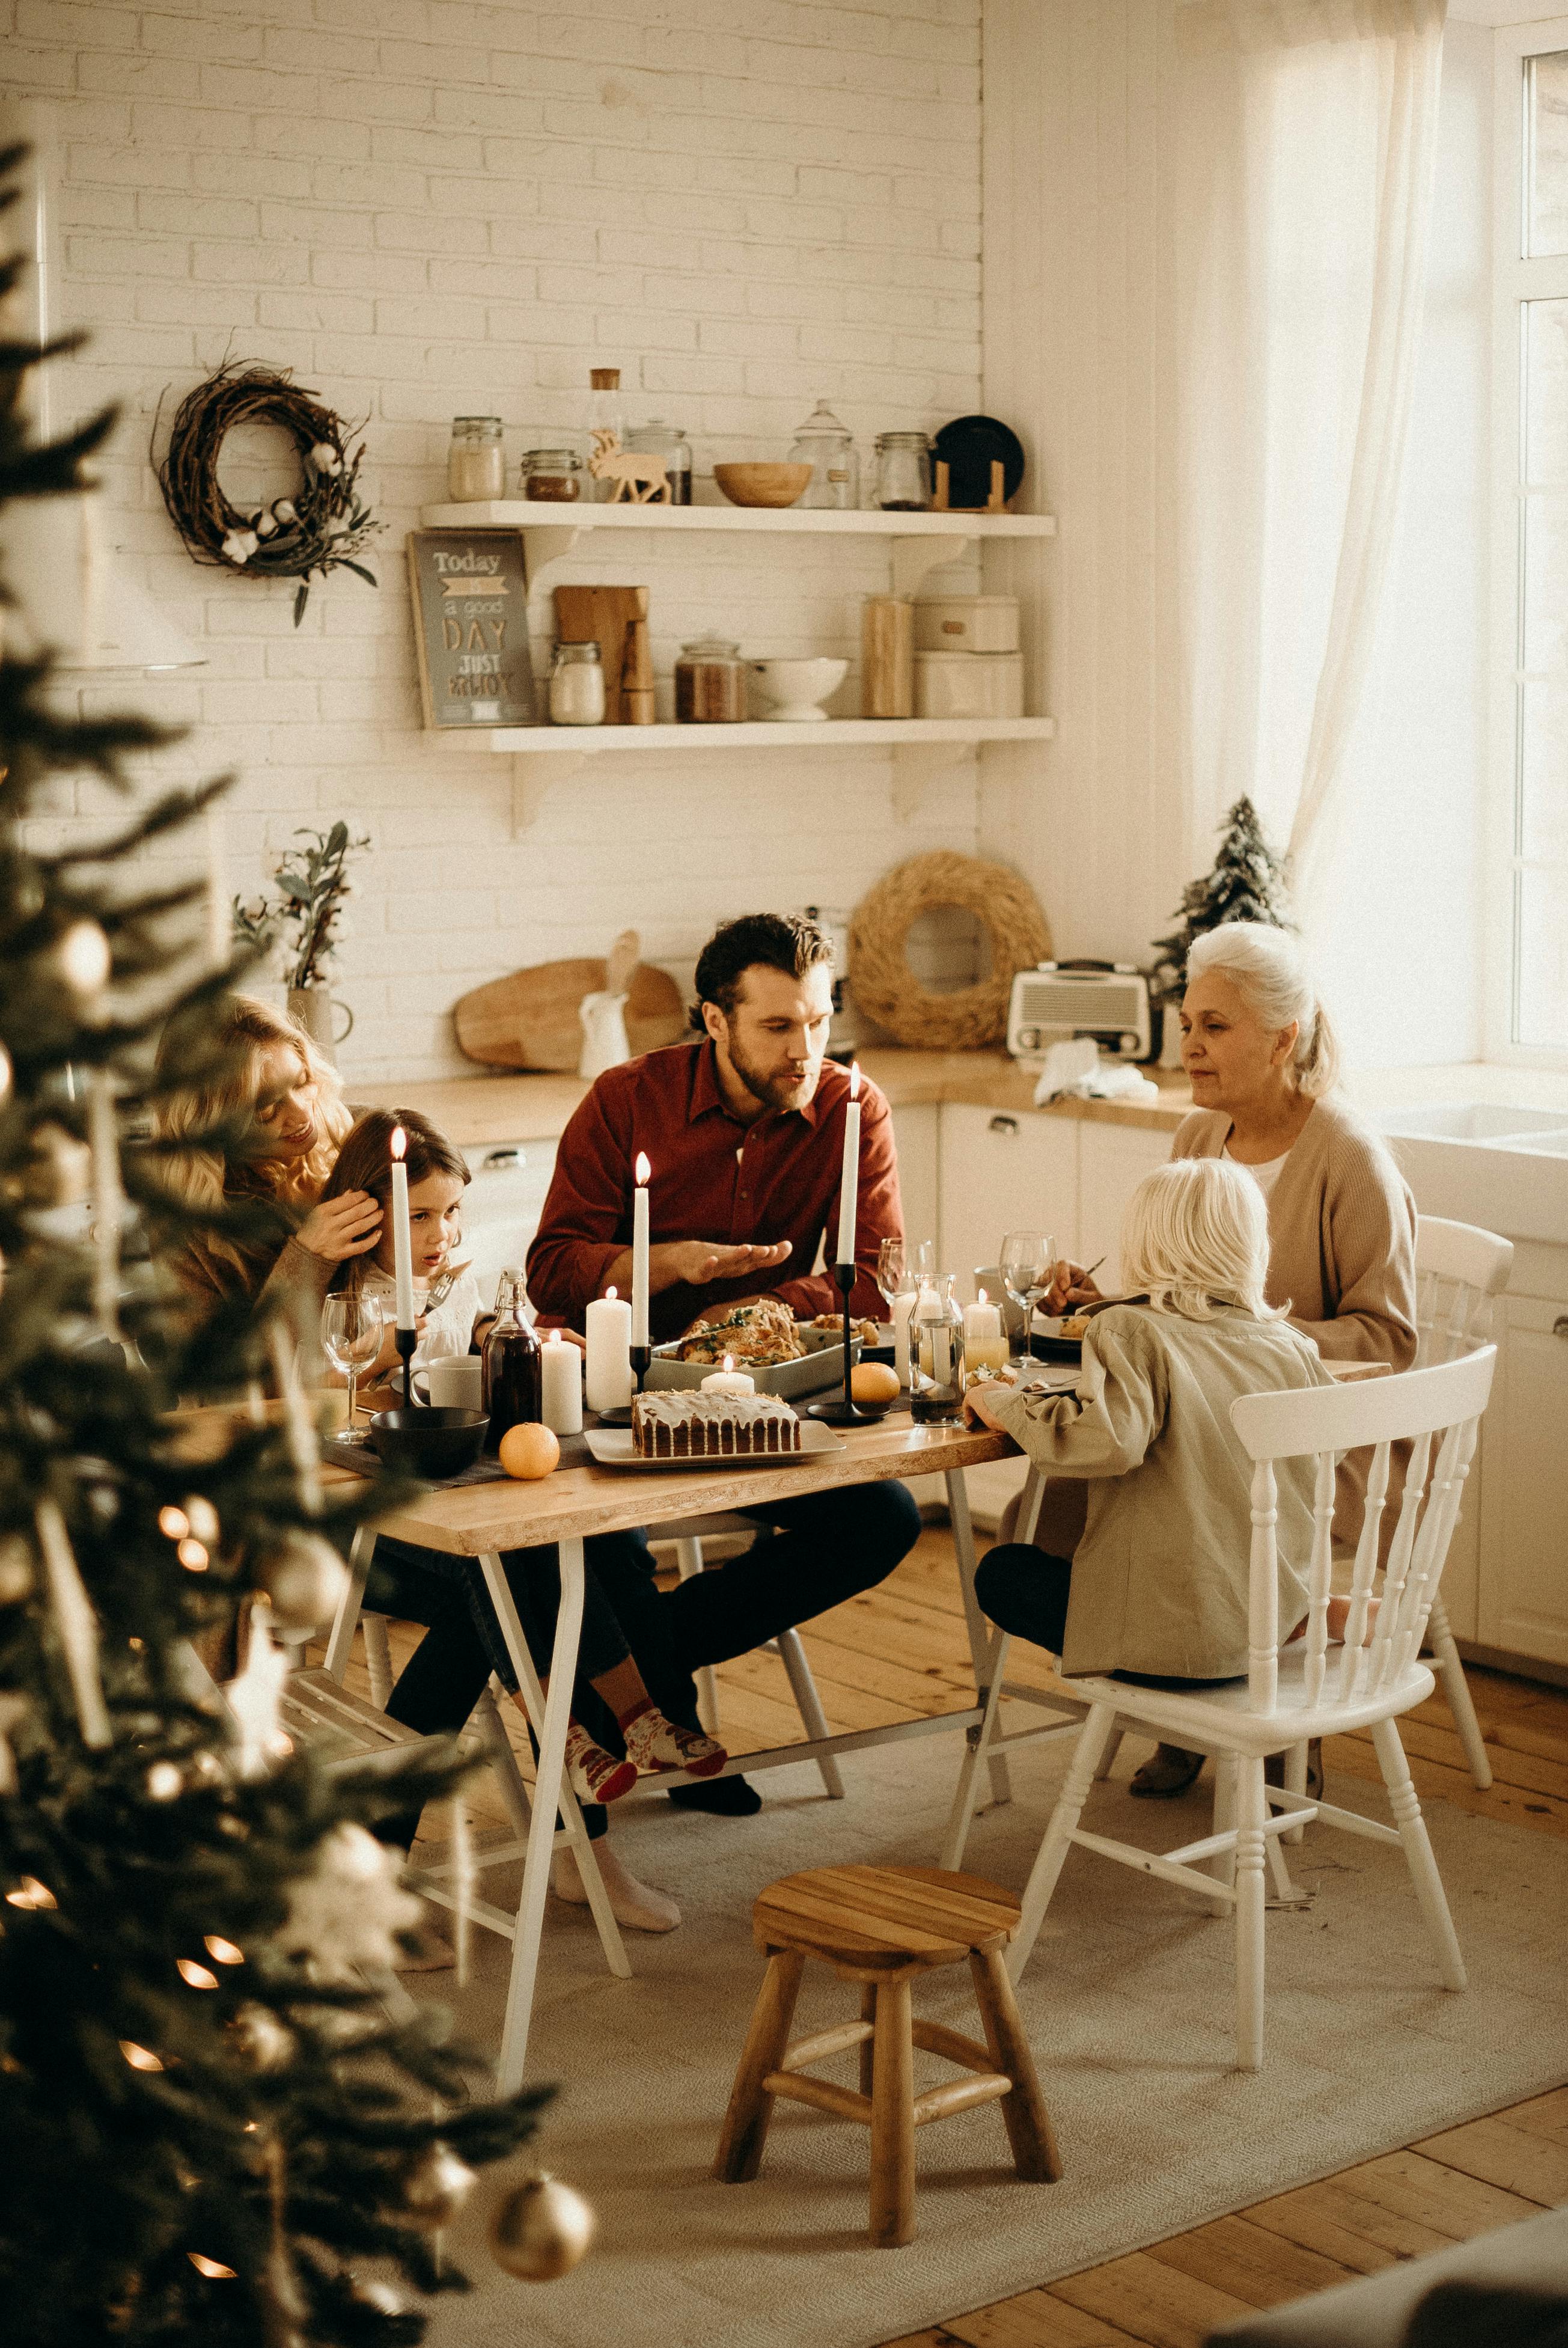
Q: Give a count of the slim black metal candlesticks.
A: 3